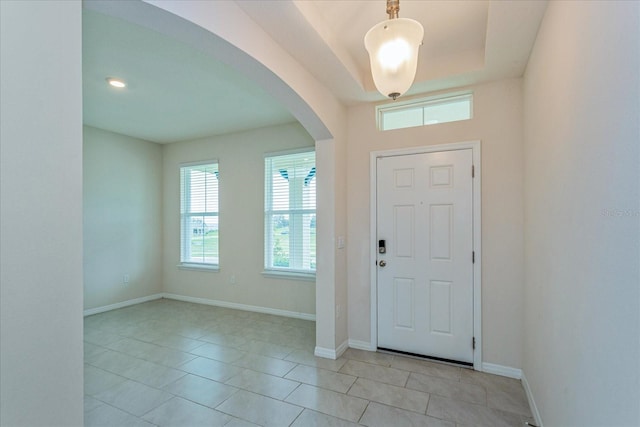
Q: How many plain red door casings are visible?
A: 0